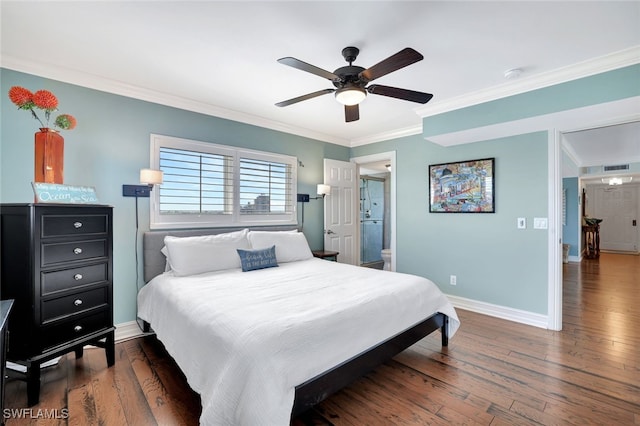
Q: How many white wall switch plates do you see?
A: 2